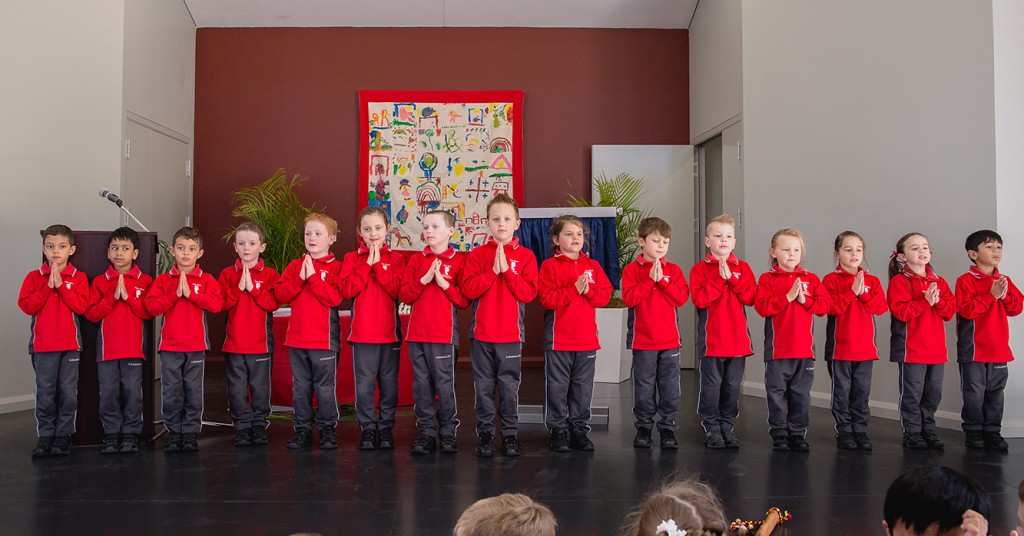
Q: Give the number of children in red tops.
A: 15